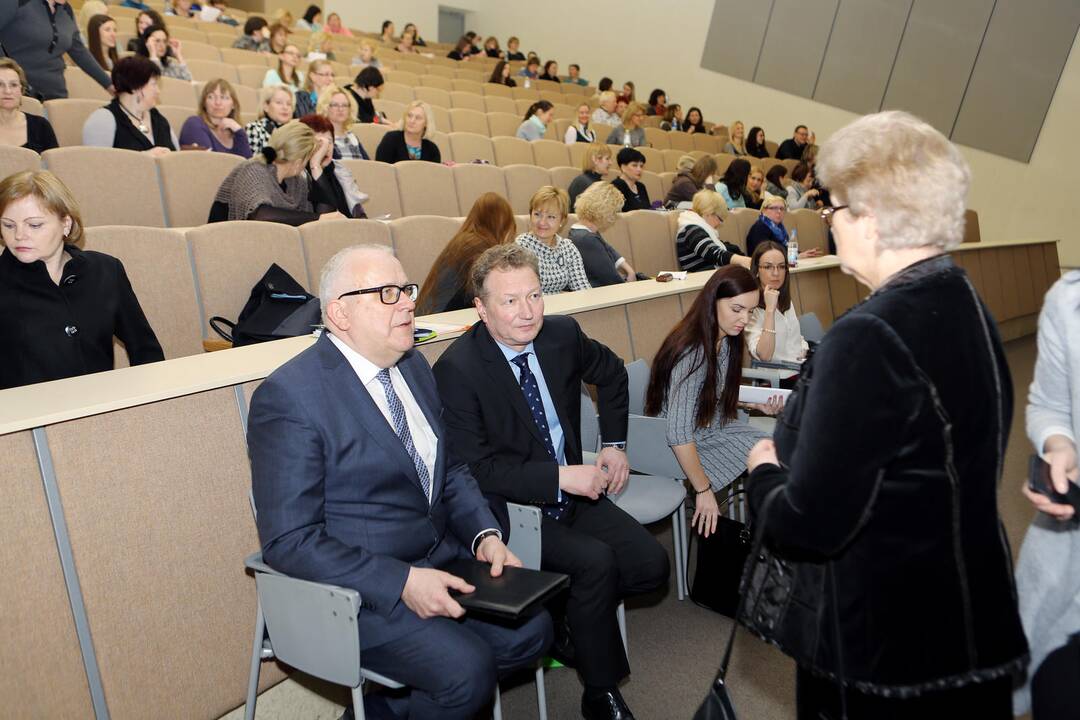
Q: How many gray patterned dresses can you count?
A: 1